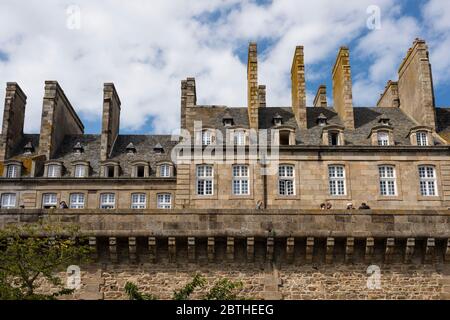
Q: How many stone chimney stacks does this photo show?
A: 11